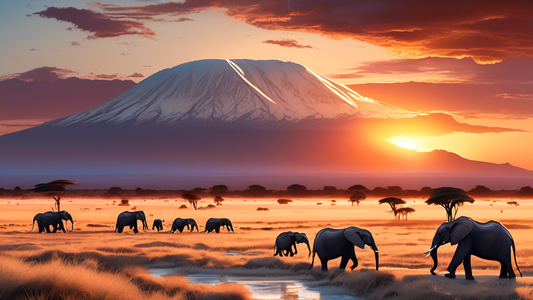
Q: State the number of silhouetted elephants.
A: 8